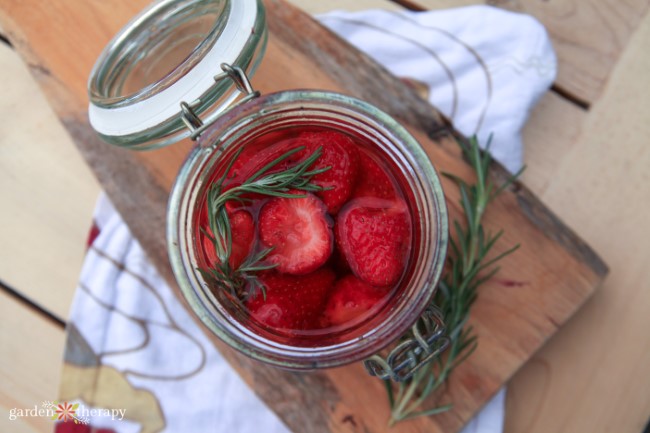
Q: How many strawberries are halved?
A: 1